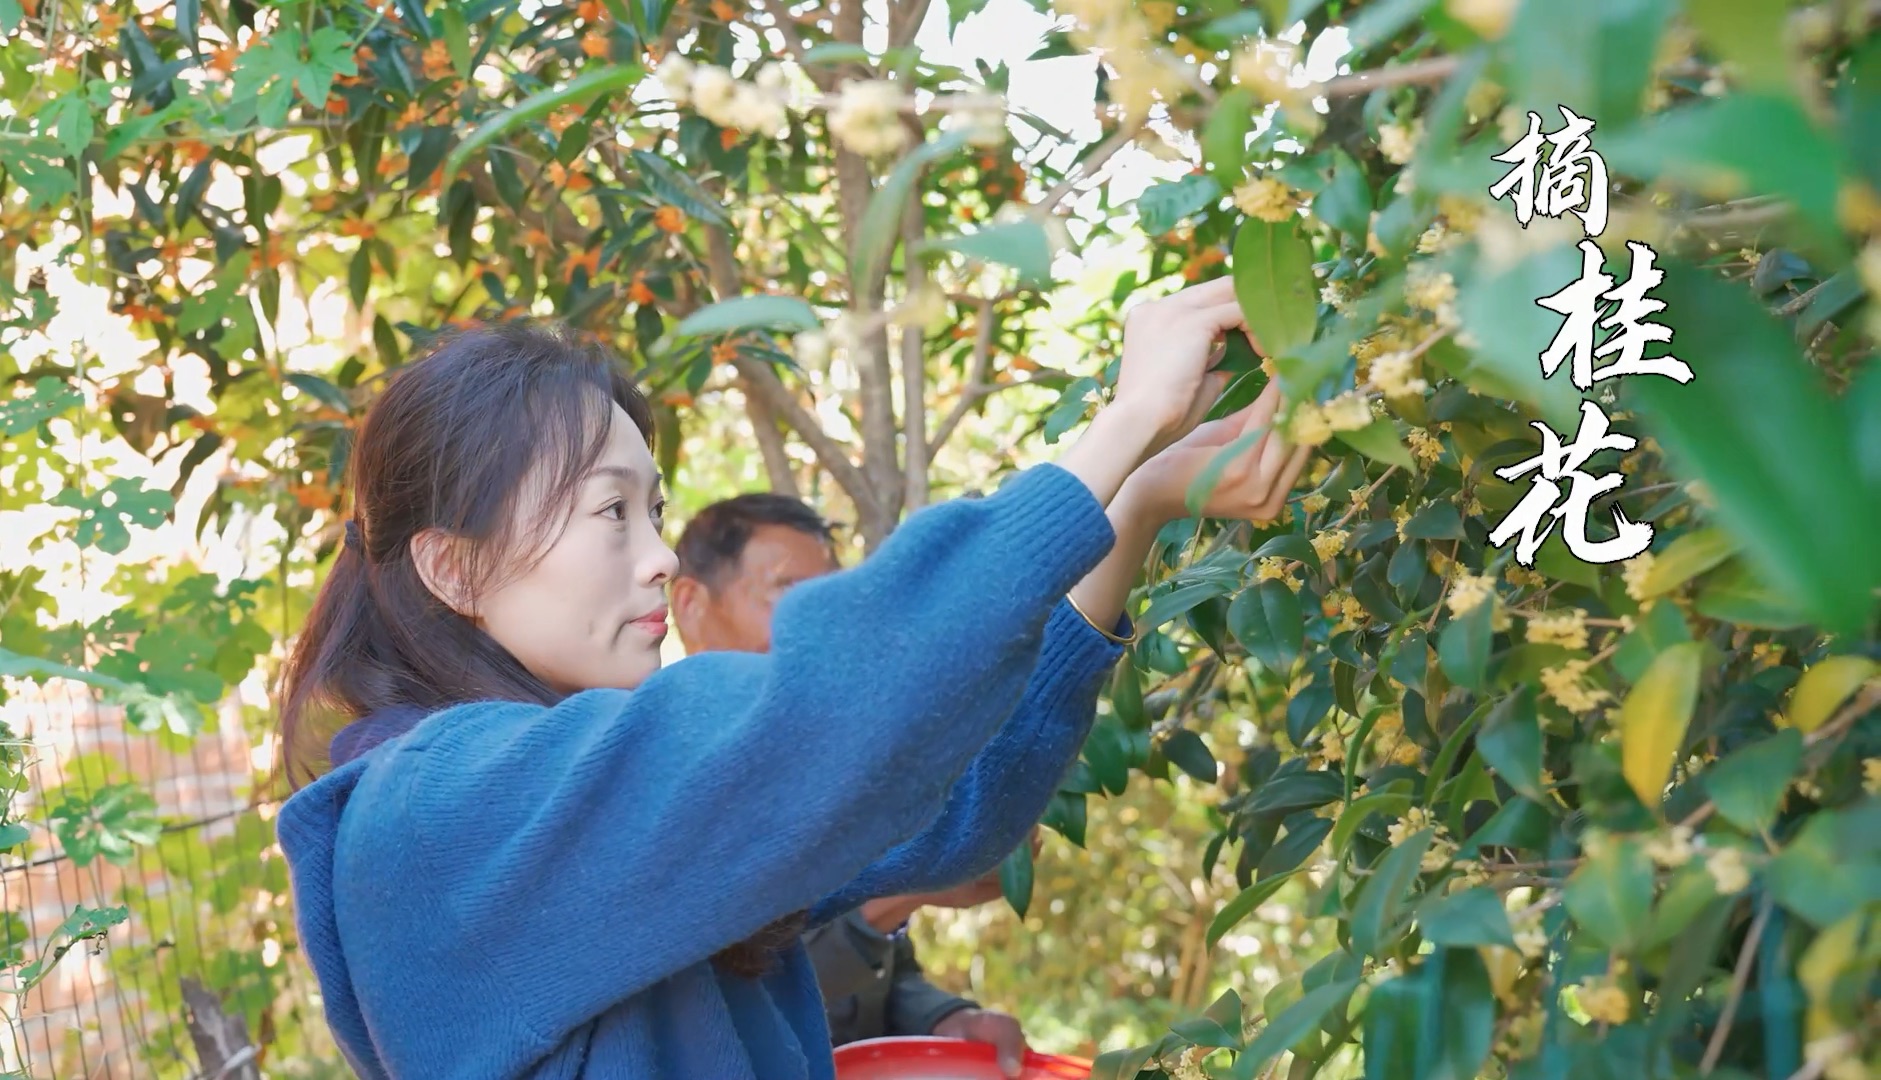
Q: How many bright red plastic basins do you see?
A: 1